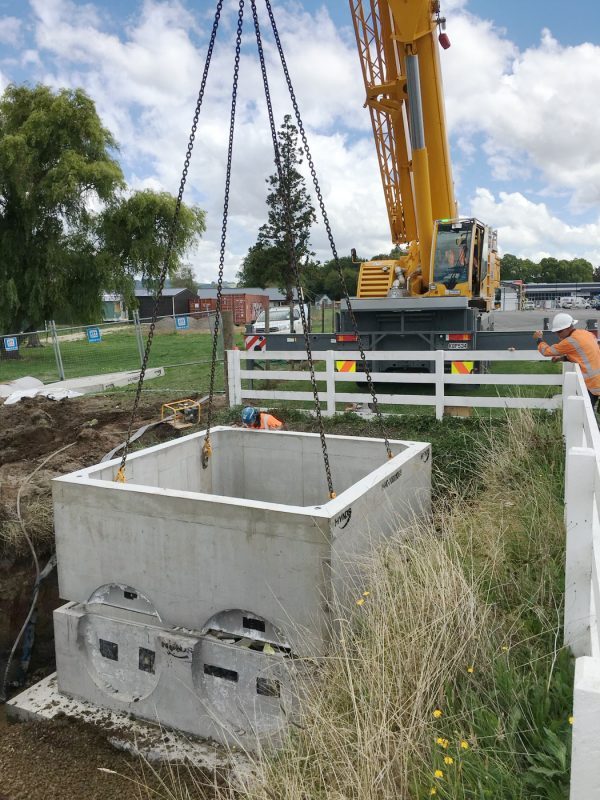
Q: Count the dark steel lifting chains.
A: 4